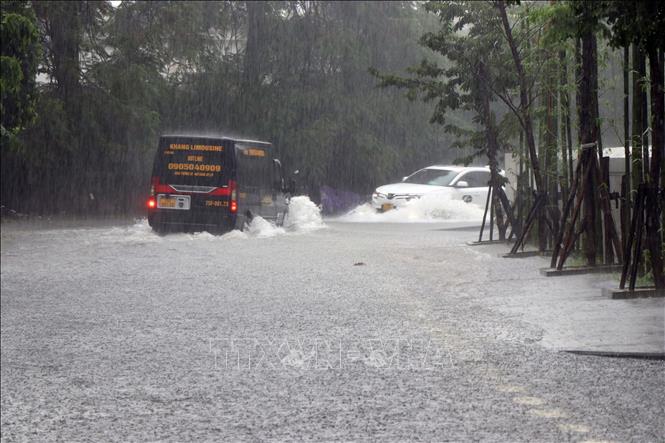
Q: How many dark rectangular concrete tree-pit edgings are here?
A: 4